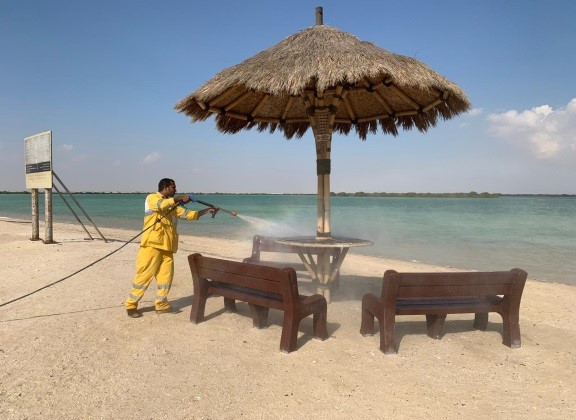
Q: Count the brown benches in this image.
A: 3